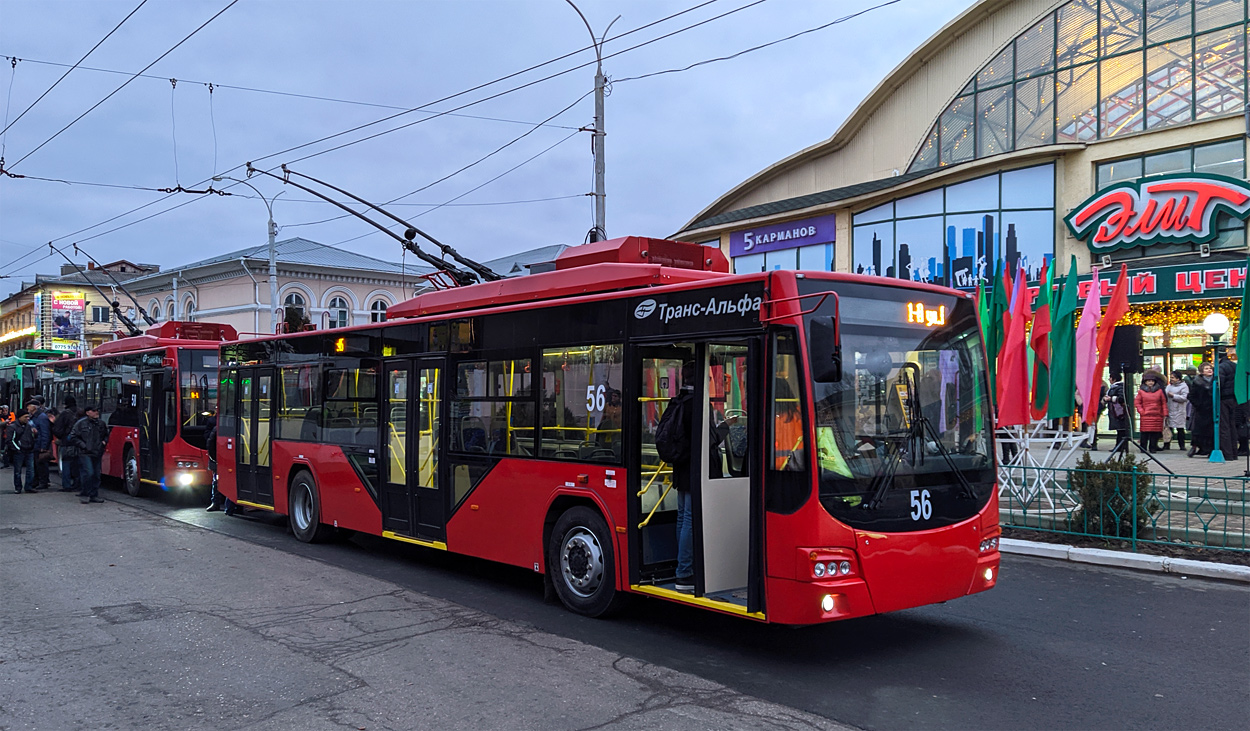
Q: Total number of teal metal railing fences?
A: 1